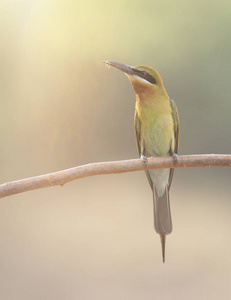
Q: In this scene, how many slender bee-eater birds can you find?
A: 1